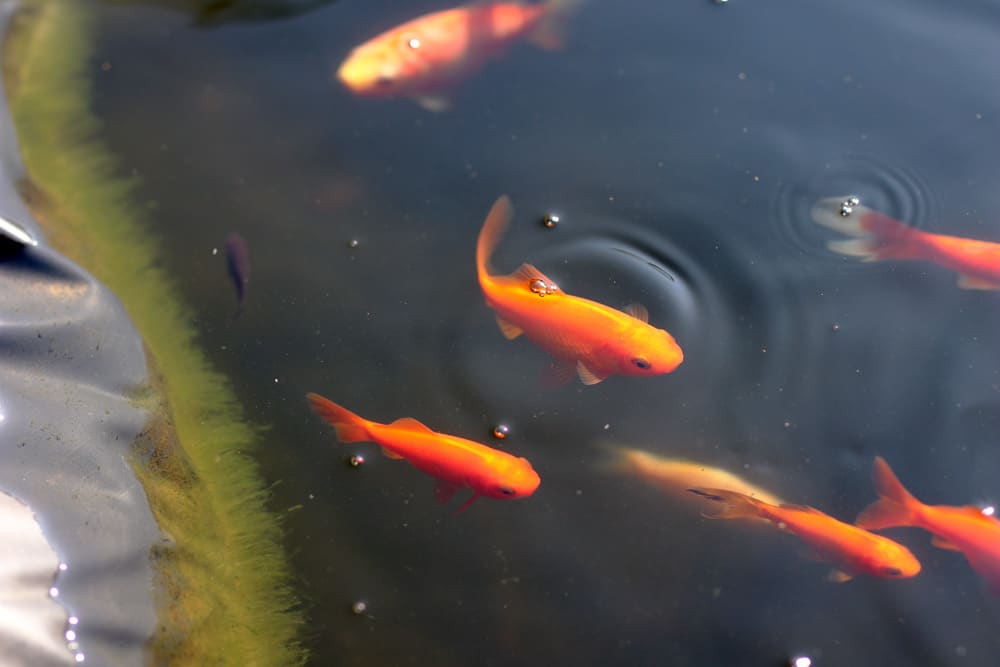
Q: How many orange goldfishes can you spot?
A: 7